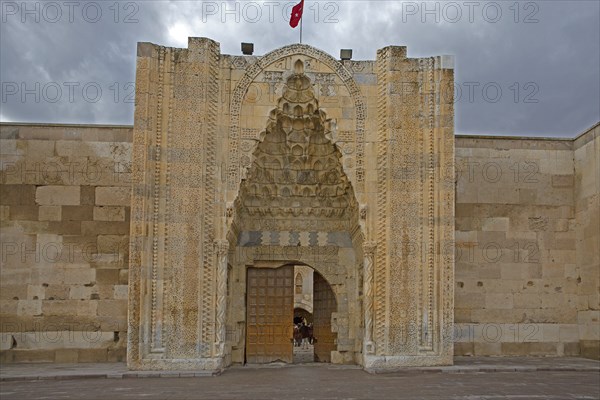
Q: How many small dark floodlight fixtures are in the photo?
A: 2